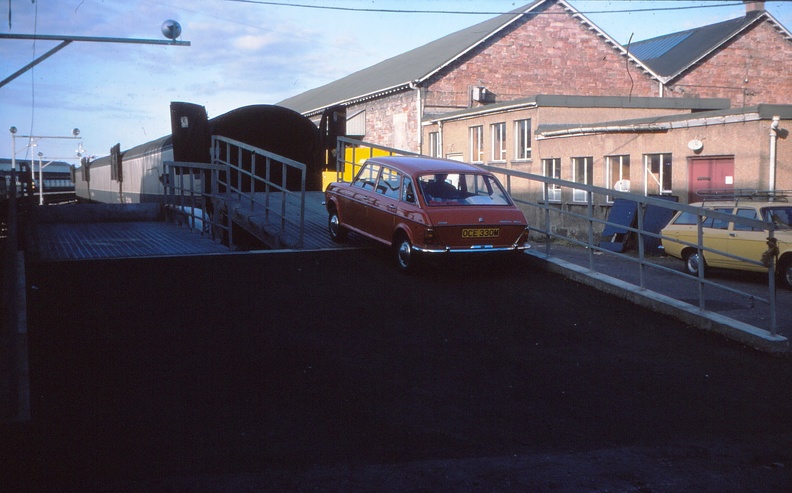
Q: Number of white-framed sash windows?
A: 8